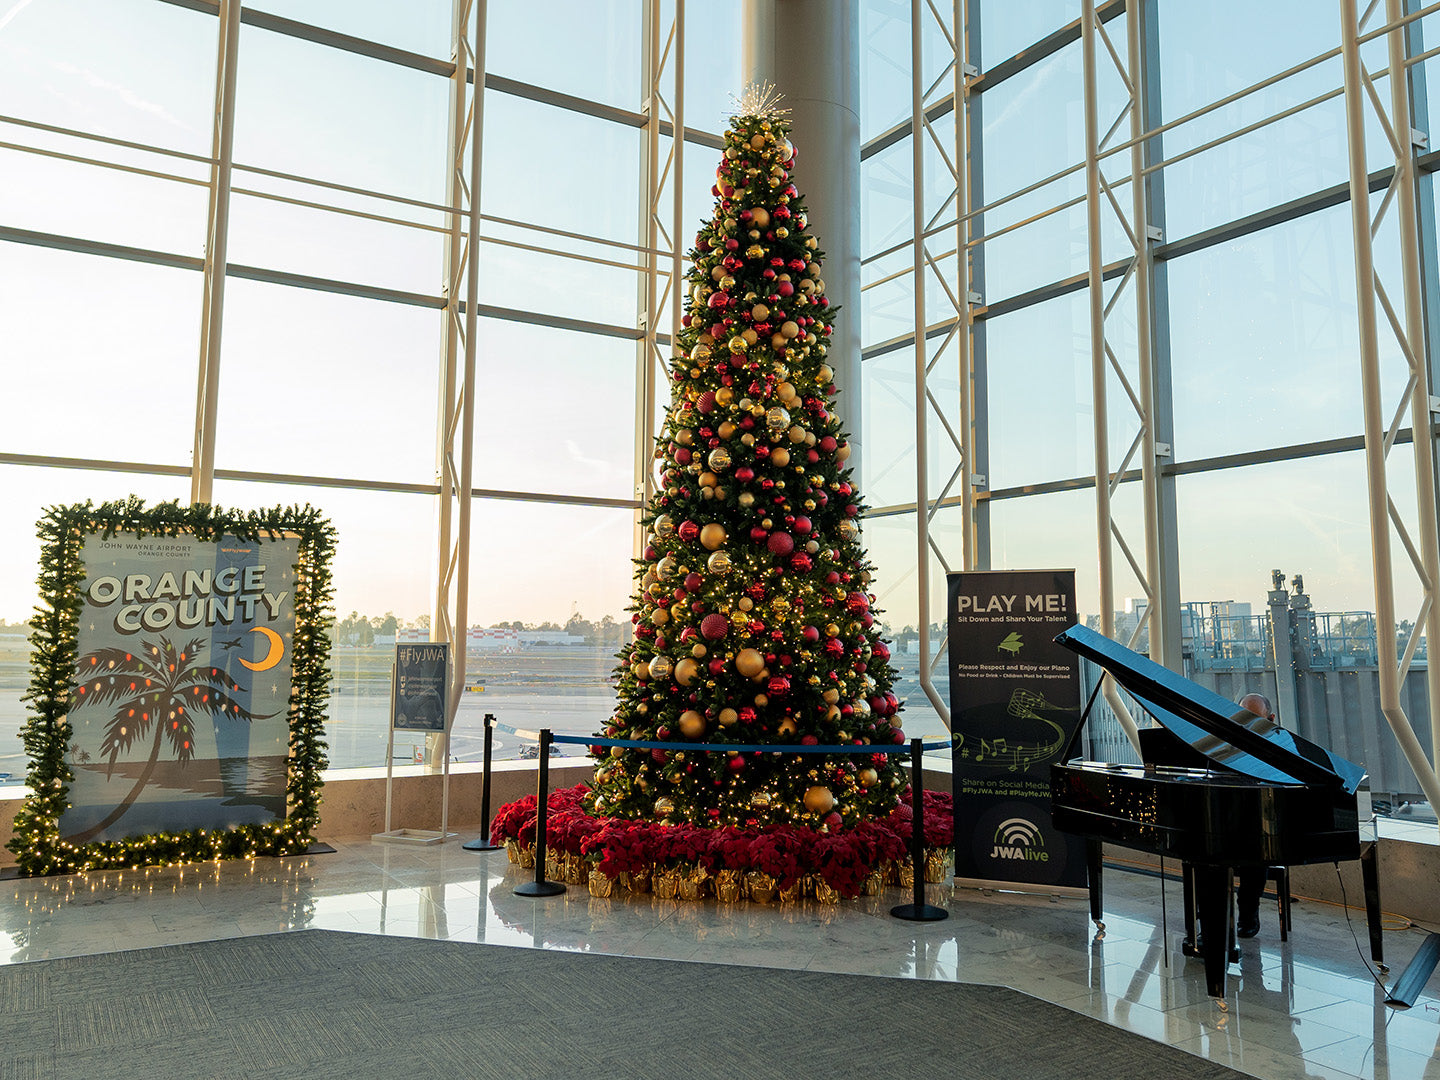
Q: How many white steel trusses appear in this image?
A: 6